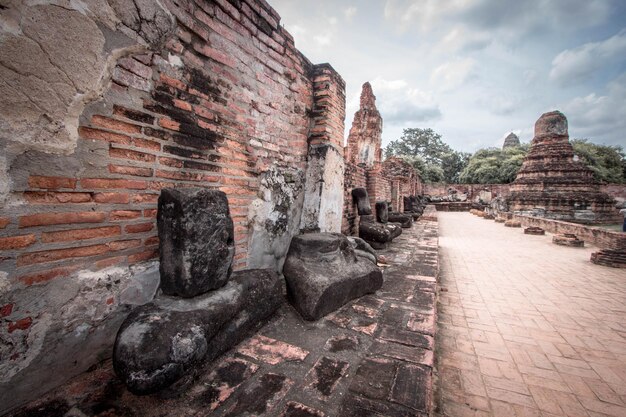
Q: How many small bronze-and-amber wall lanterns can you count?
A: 0